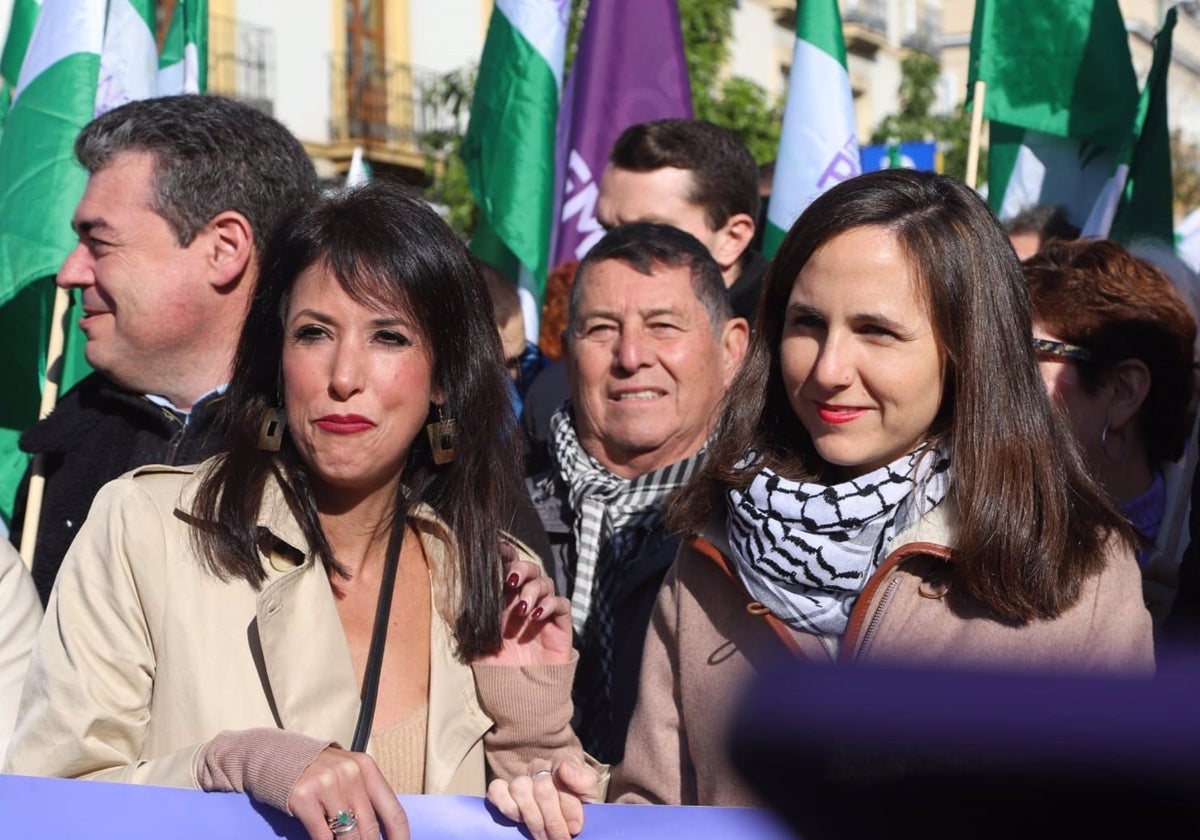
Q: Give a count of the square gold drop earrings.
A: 2